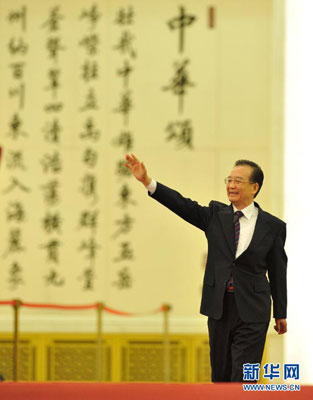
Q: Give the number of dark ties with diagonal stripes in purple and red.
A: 1